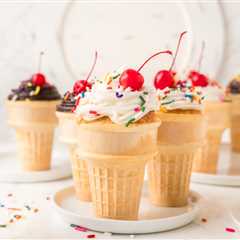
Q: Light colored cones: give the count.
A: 6